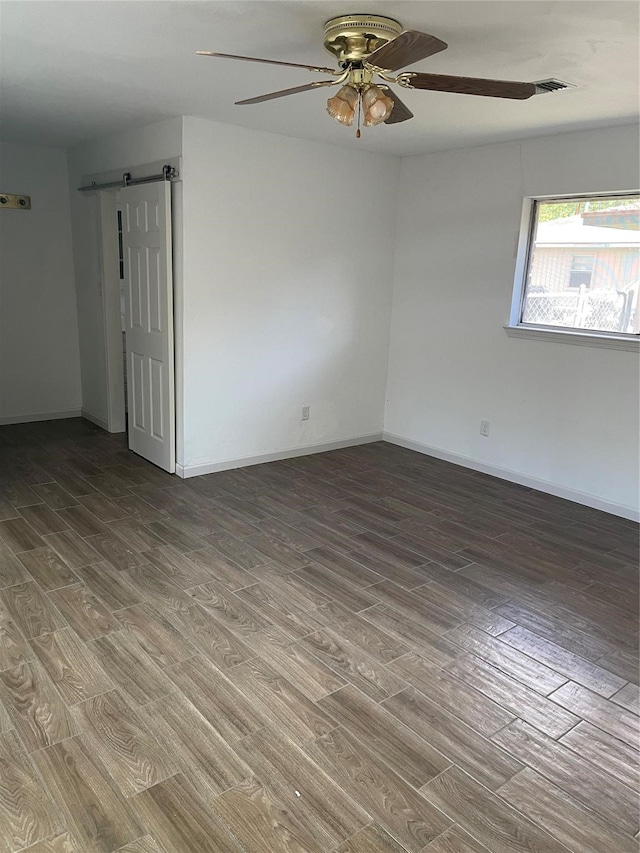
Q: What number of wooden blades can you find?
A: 5